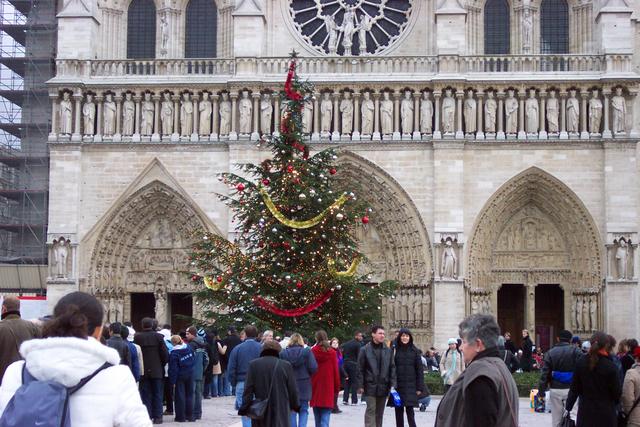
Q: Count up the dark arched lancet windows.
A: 4